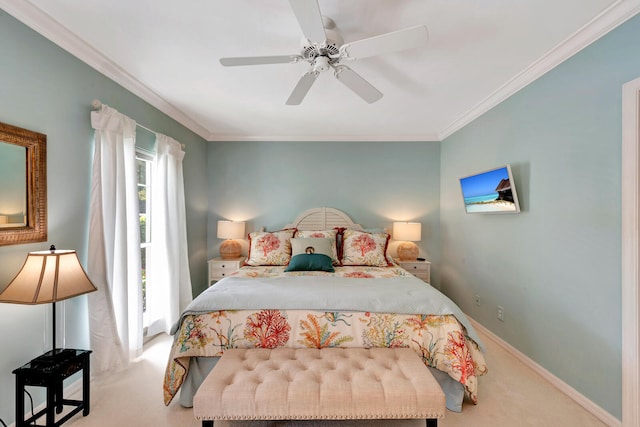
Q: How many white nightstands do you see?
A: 2